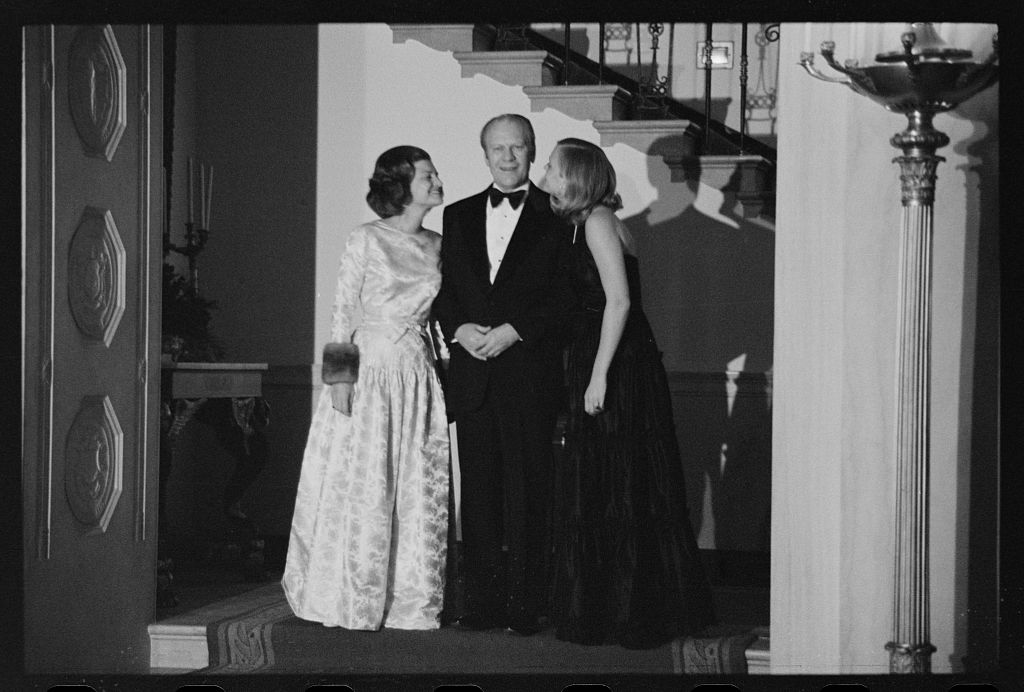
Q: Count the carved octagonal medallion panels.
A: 3